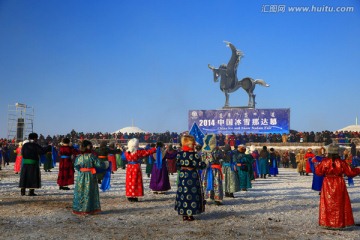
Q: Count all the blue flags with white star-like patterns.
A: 1